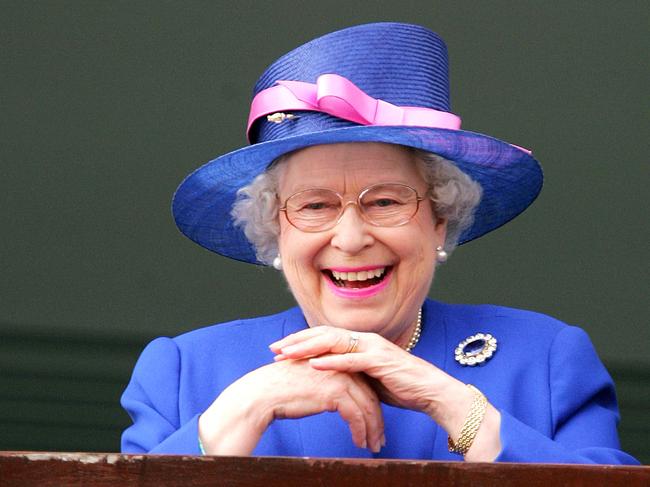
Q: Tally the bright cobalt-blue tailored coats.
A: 1